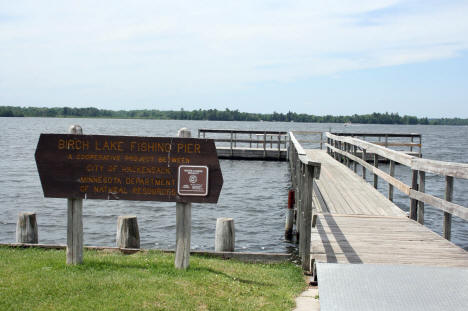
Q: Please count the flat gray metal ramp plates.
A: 1